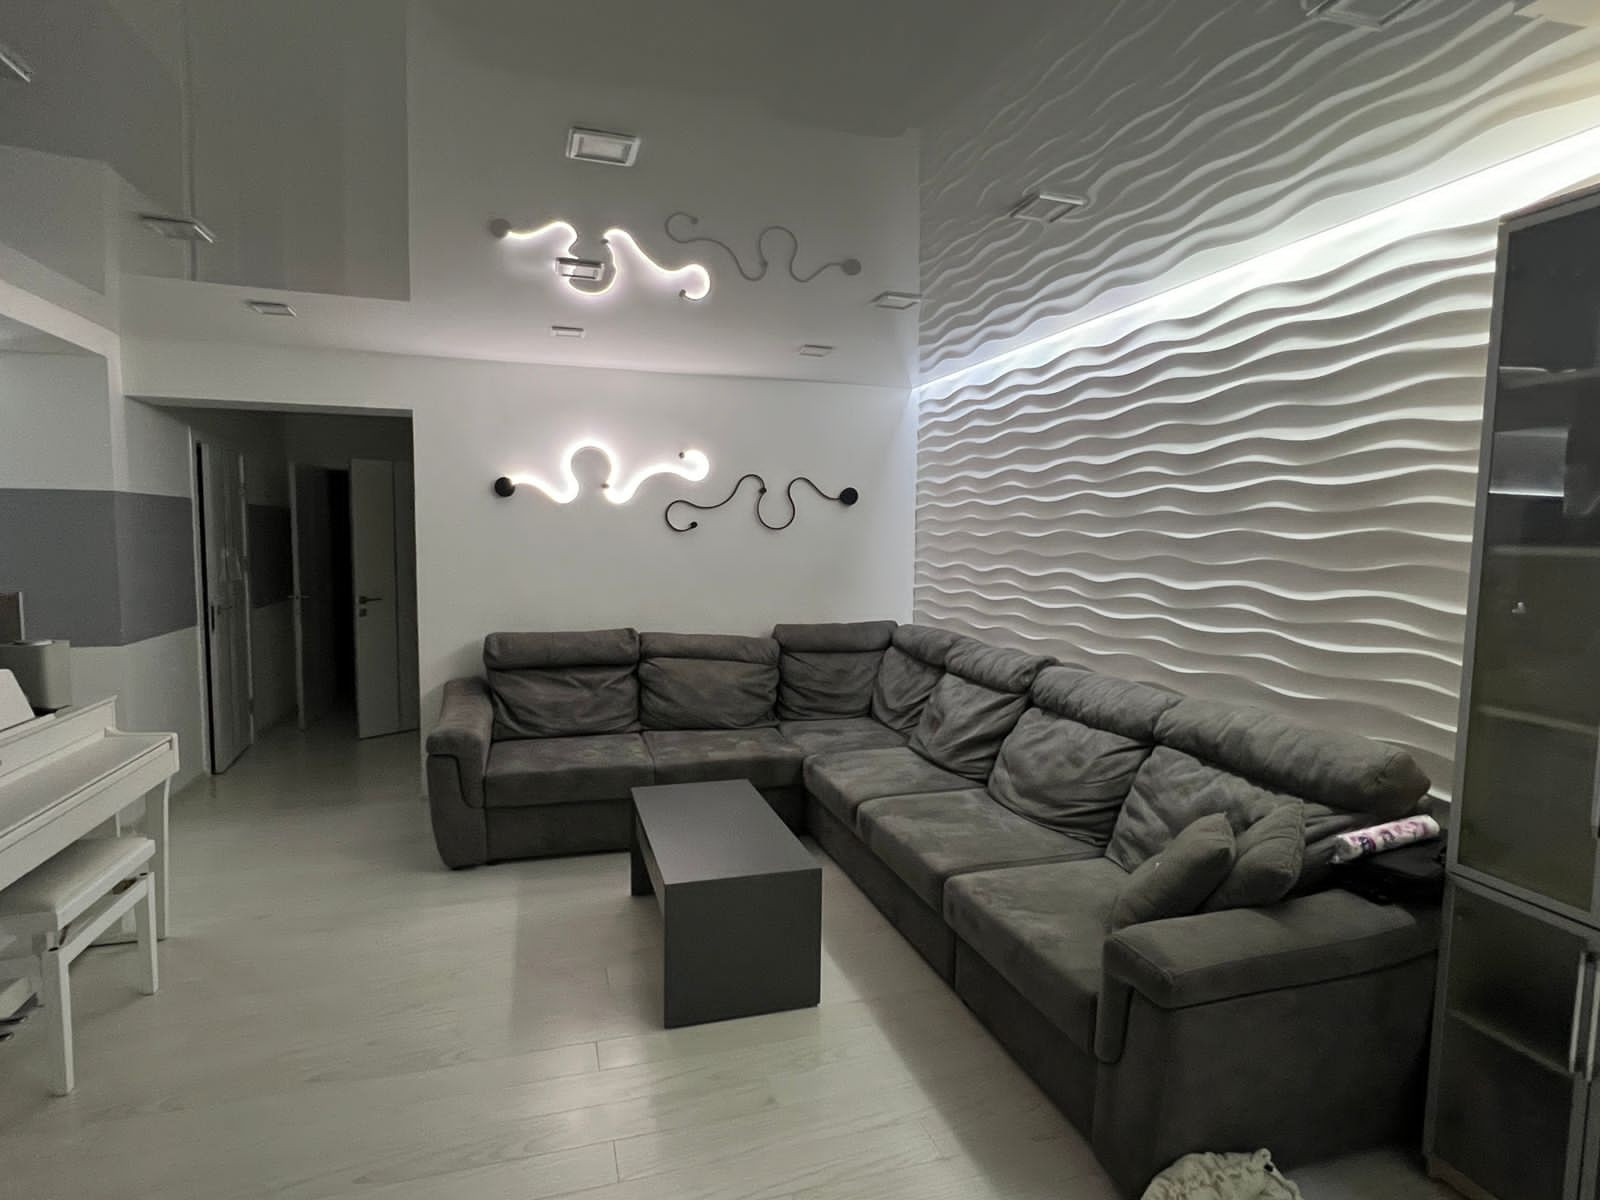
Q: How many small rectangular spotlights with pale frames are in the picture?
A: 10